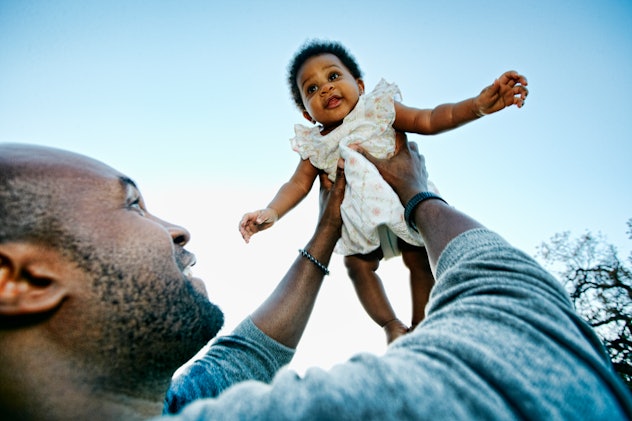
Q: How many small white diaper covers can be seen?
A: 1